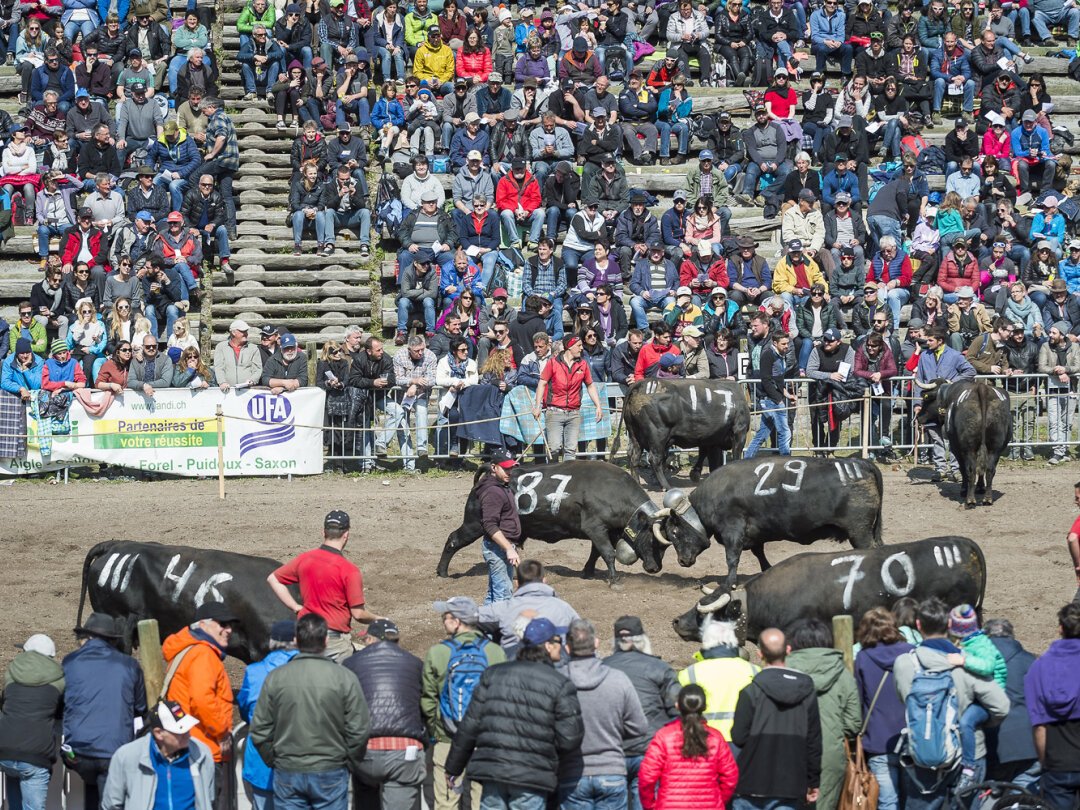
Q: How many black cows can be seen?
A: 6